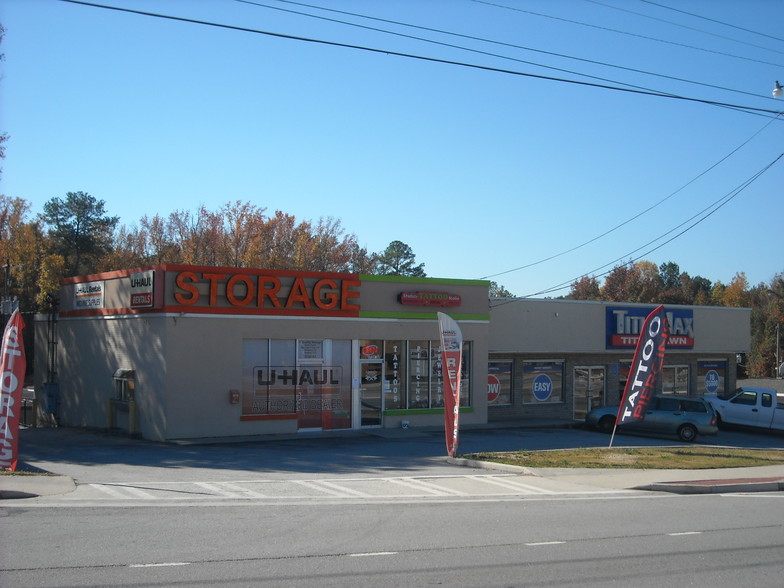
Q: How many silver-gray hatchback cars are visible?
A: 1